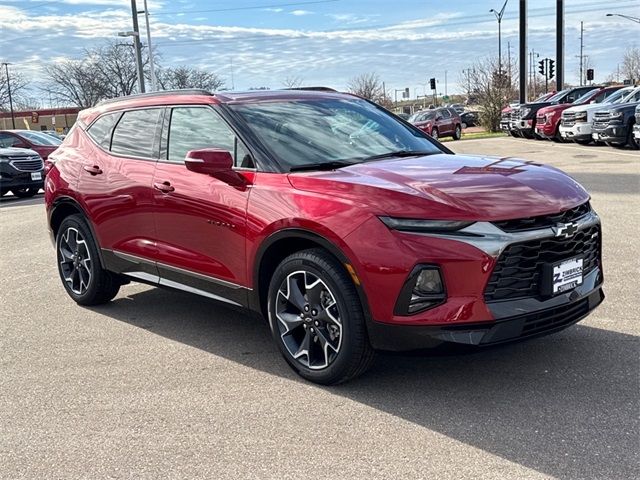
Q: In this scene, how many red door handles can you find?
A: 2